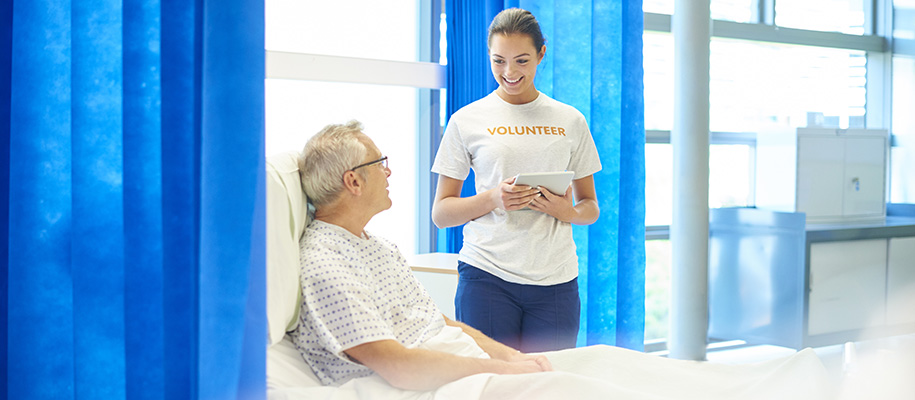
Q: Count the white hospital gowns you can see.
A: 1